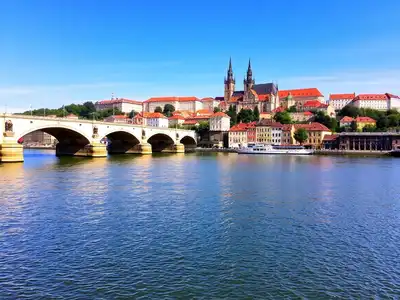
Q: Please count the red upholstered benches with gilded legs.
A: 0